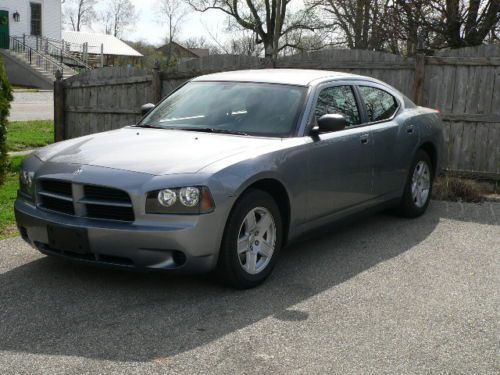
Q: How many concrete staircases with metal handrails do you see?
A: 1